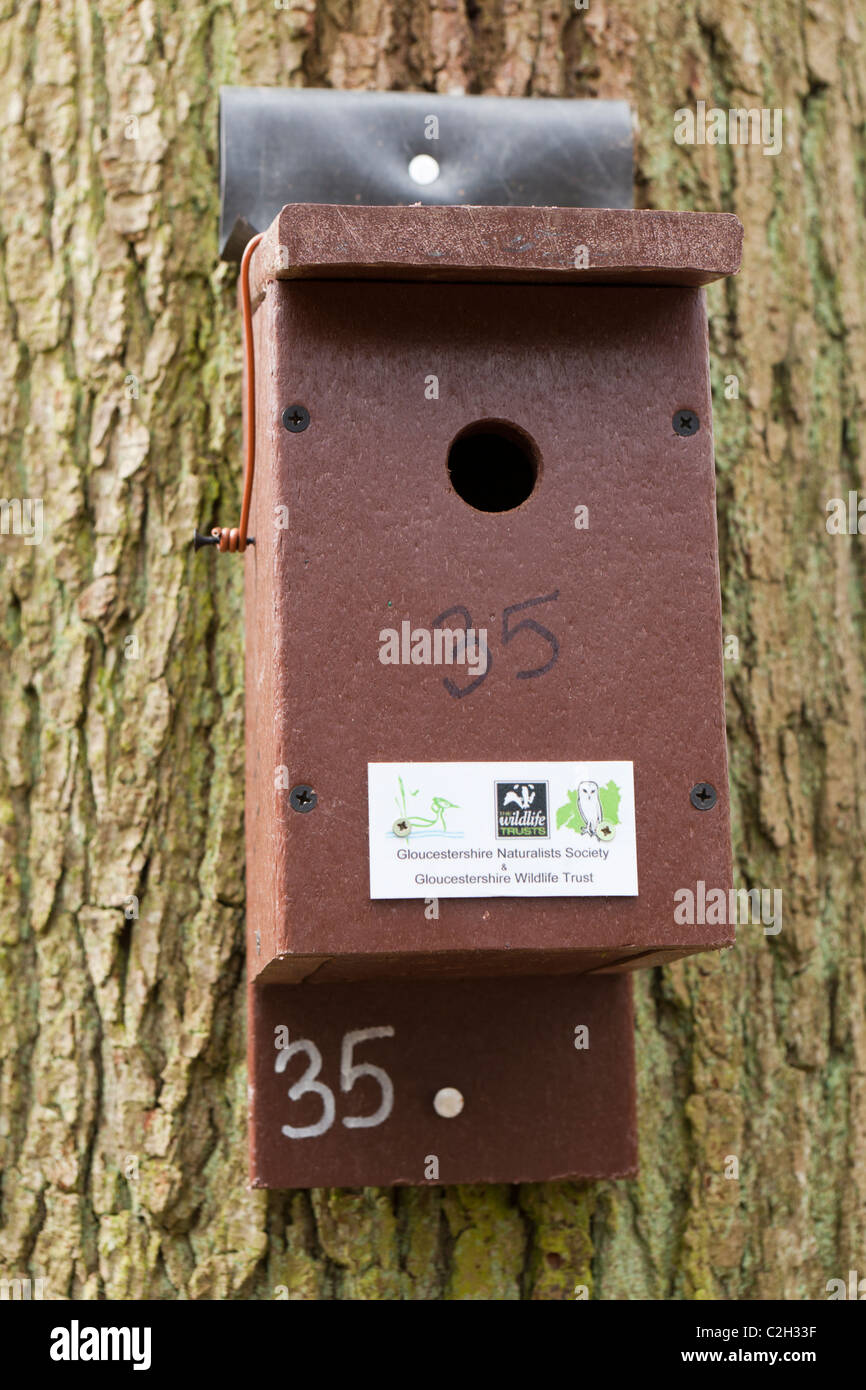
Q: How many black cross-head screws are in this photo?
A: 4